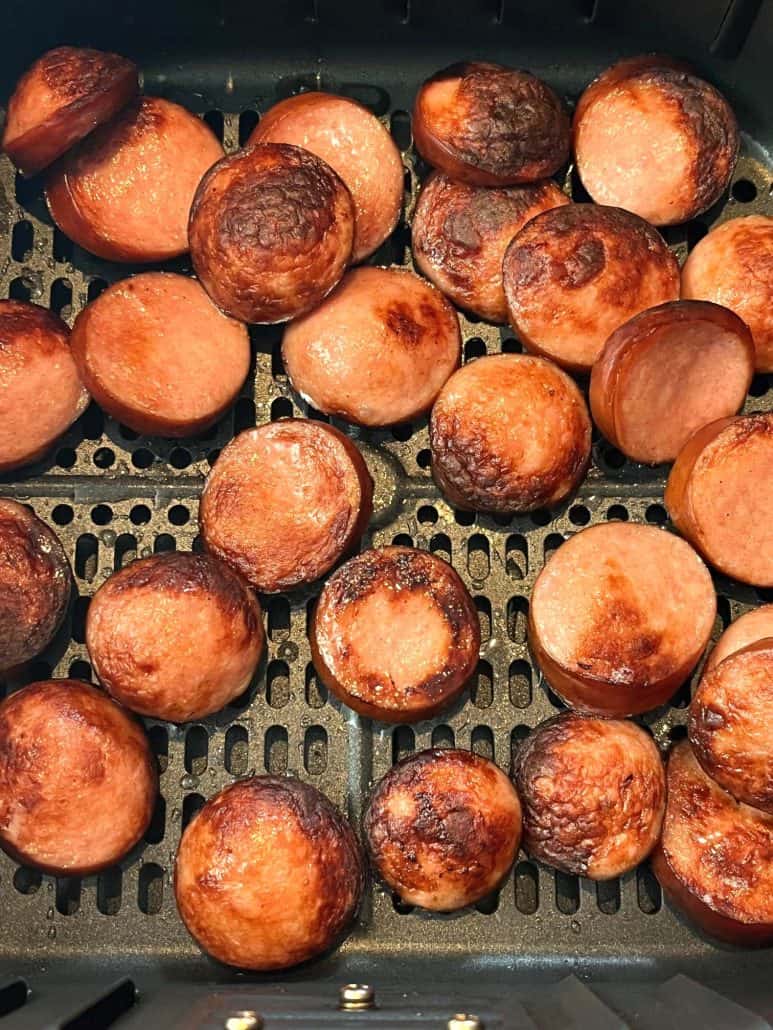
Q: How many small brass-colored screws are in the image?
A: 3